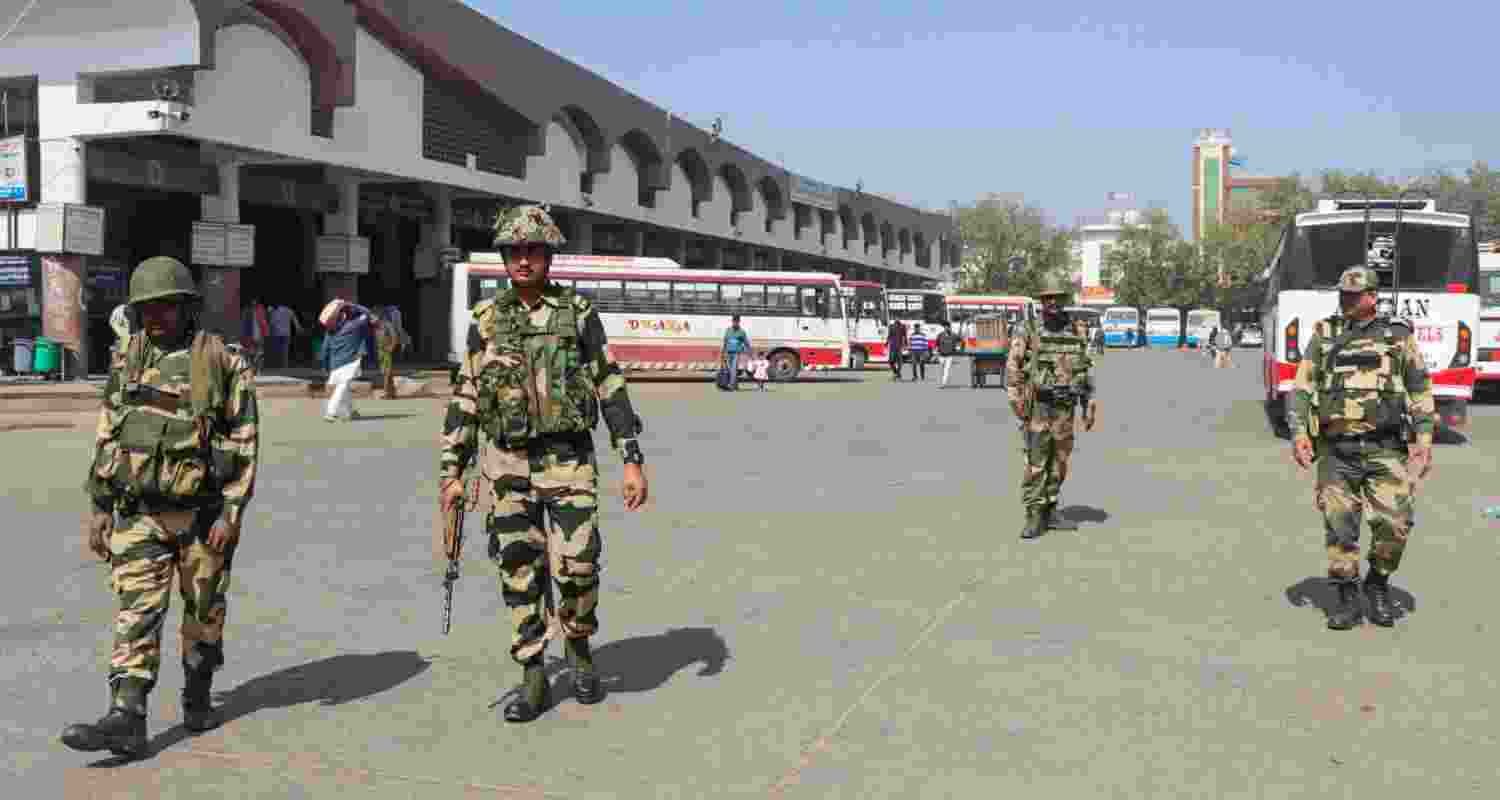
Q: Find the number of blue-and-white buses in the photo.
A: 3